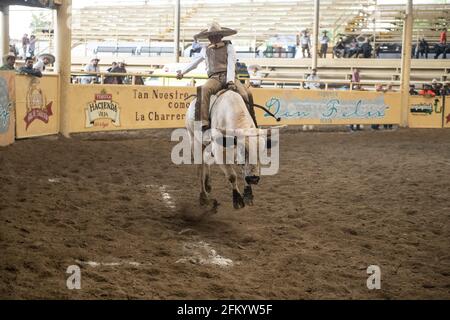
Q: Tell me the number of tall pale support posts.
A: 5